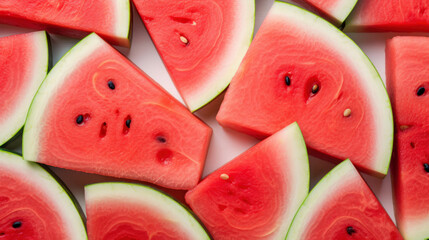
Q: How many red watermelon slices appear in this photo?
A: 12